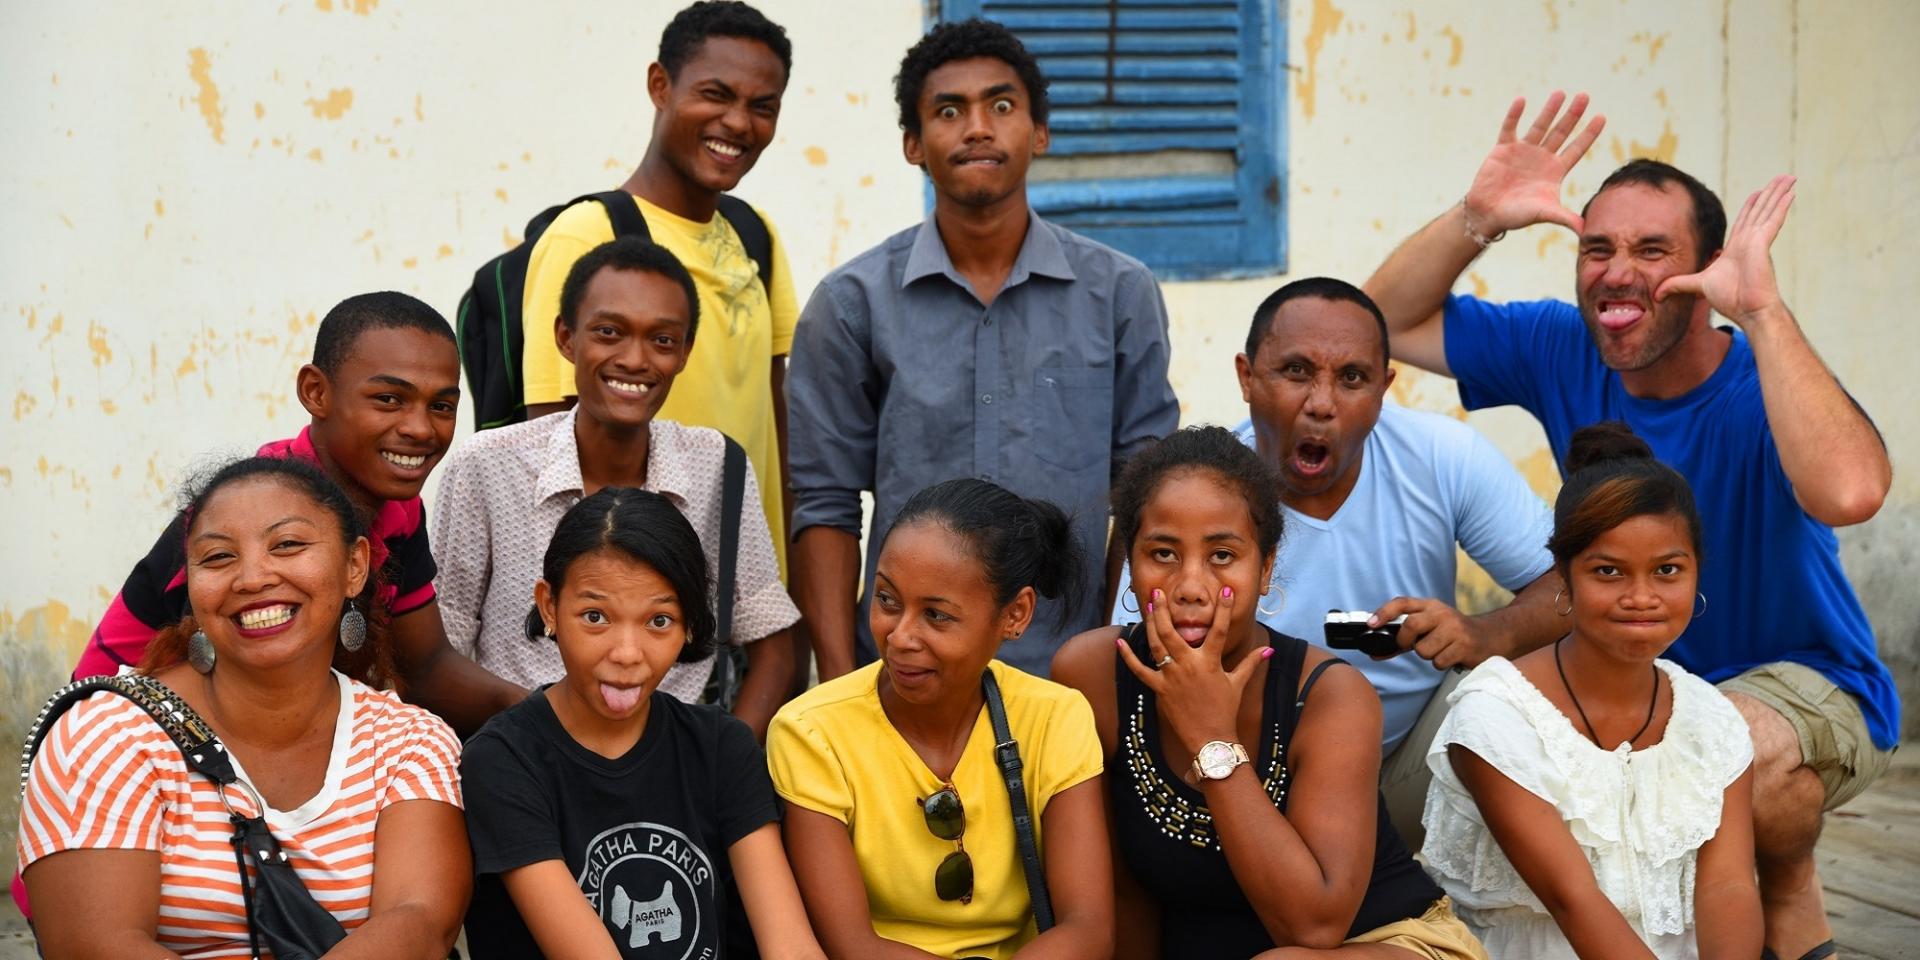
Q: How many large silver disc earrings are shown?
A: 2